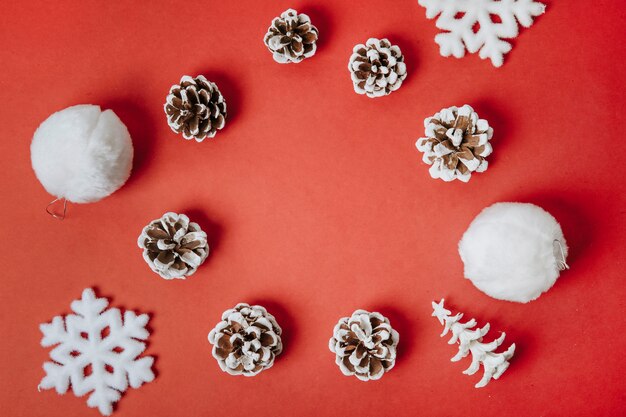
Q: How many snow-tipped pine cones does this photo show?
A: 7